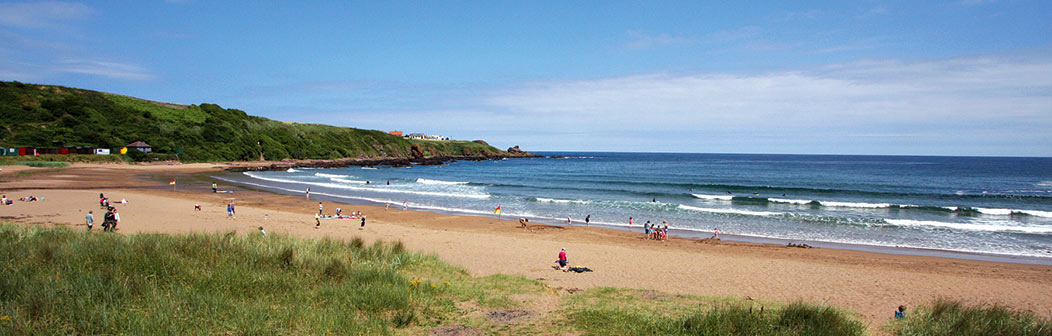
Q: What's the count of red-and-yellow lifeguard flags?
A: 2